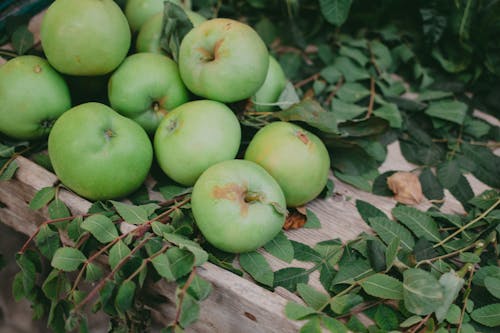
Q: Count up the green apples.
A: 11